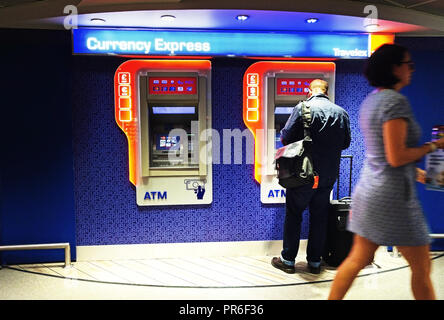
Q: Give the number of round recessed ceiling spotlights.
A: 5